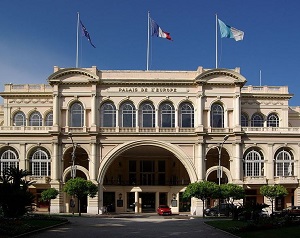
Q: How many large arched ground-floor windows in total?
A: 4